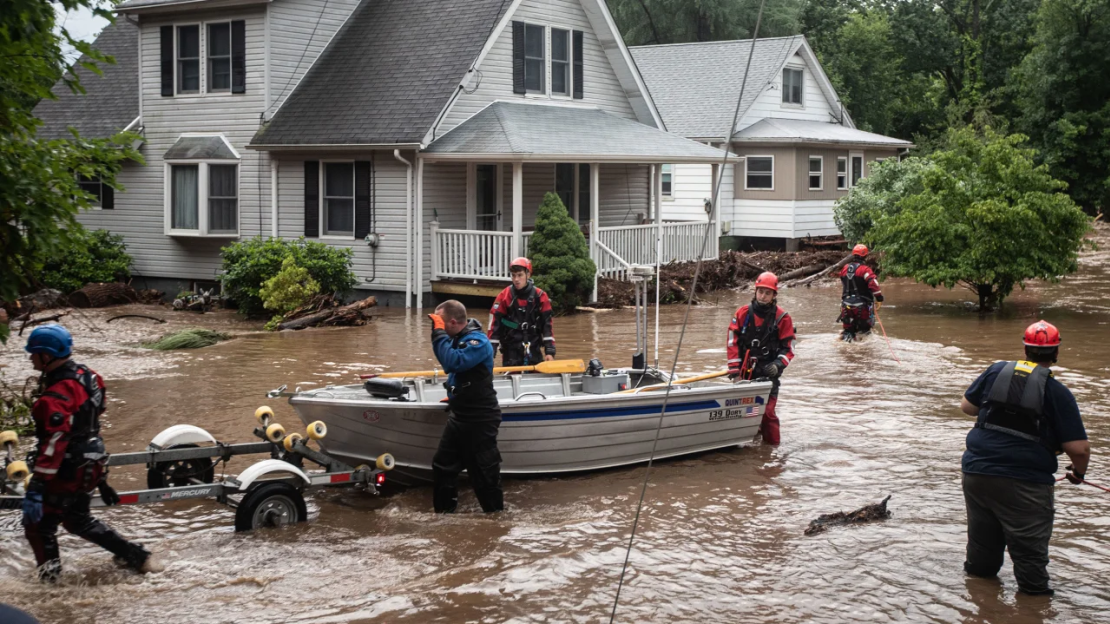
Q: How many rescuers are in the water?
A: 6